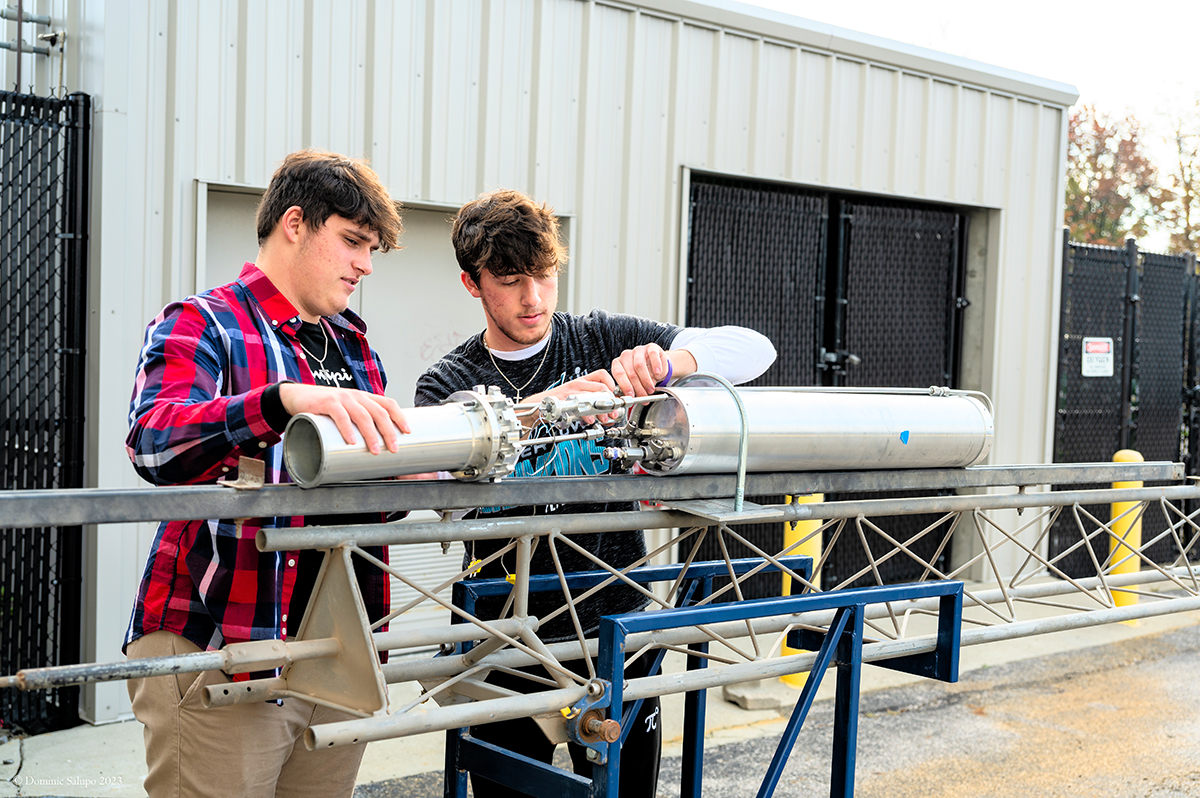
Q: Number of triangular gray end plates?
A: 1